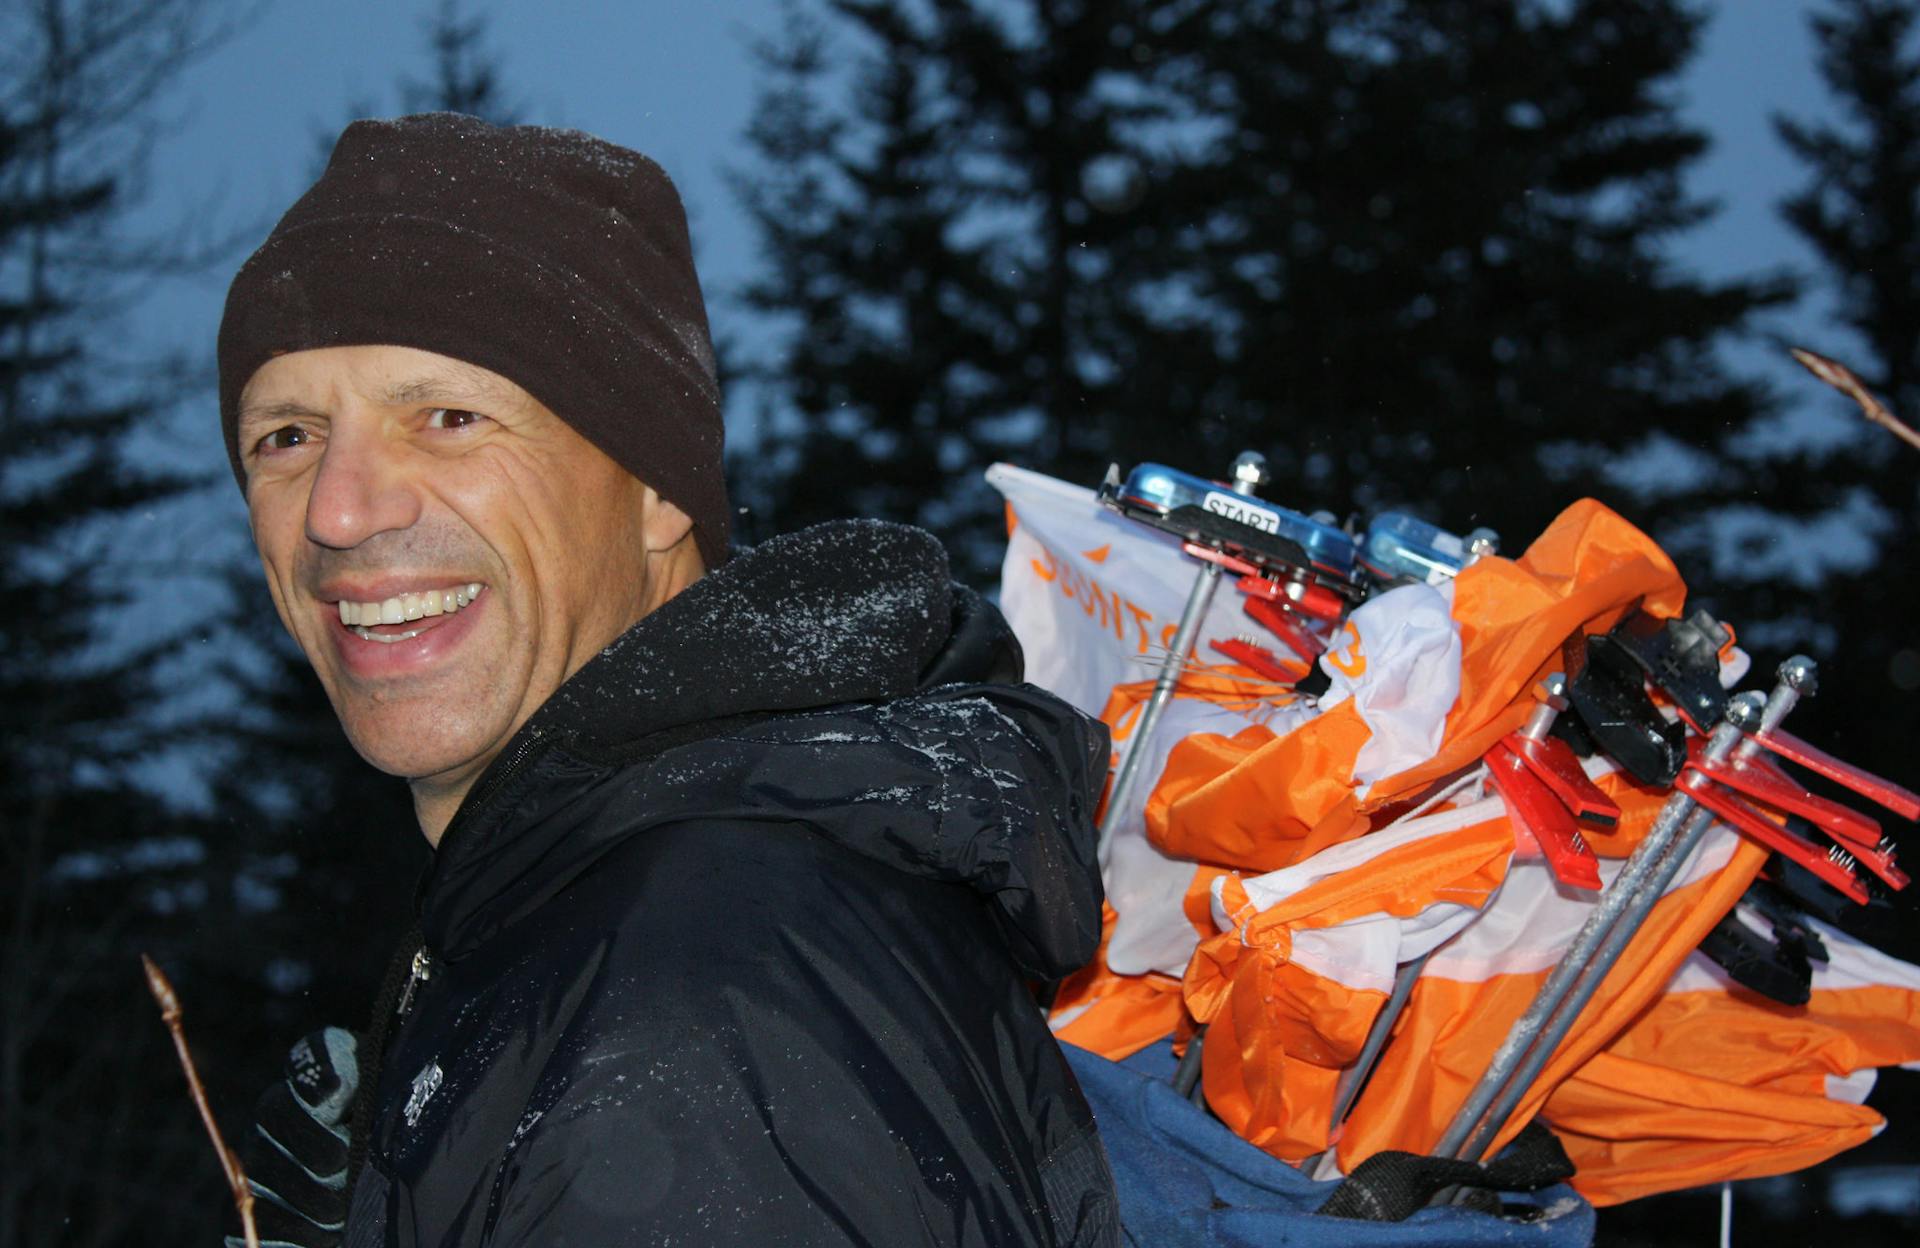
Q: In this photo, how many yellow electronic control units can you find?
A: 0